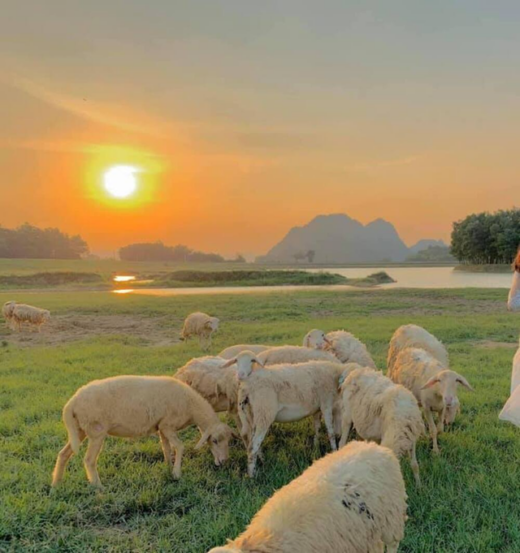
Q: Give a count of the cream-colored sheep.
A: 13